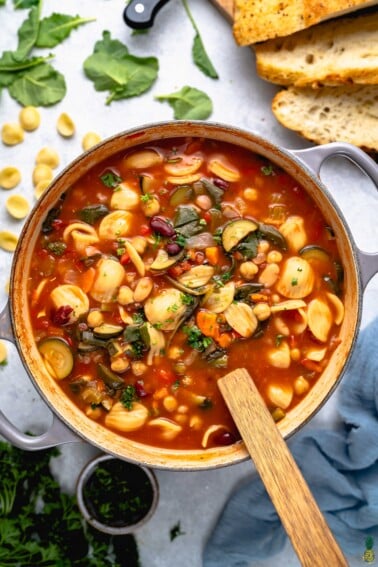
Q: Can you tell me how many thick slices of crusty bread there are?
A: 3